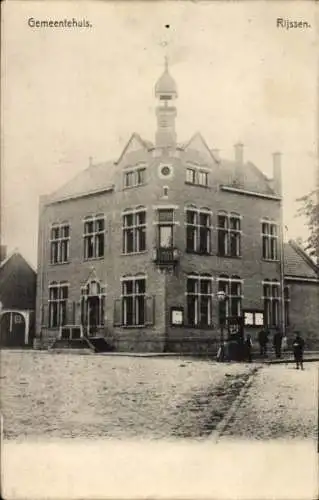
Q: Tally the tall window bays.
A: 11